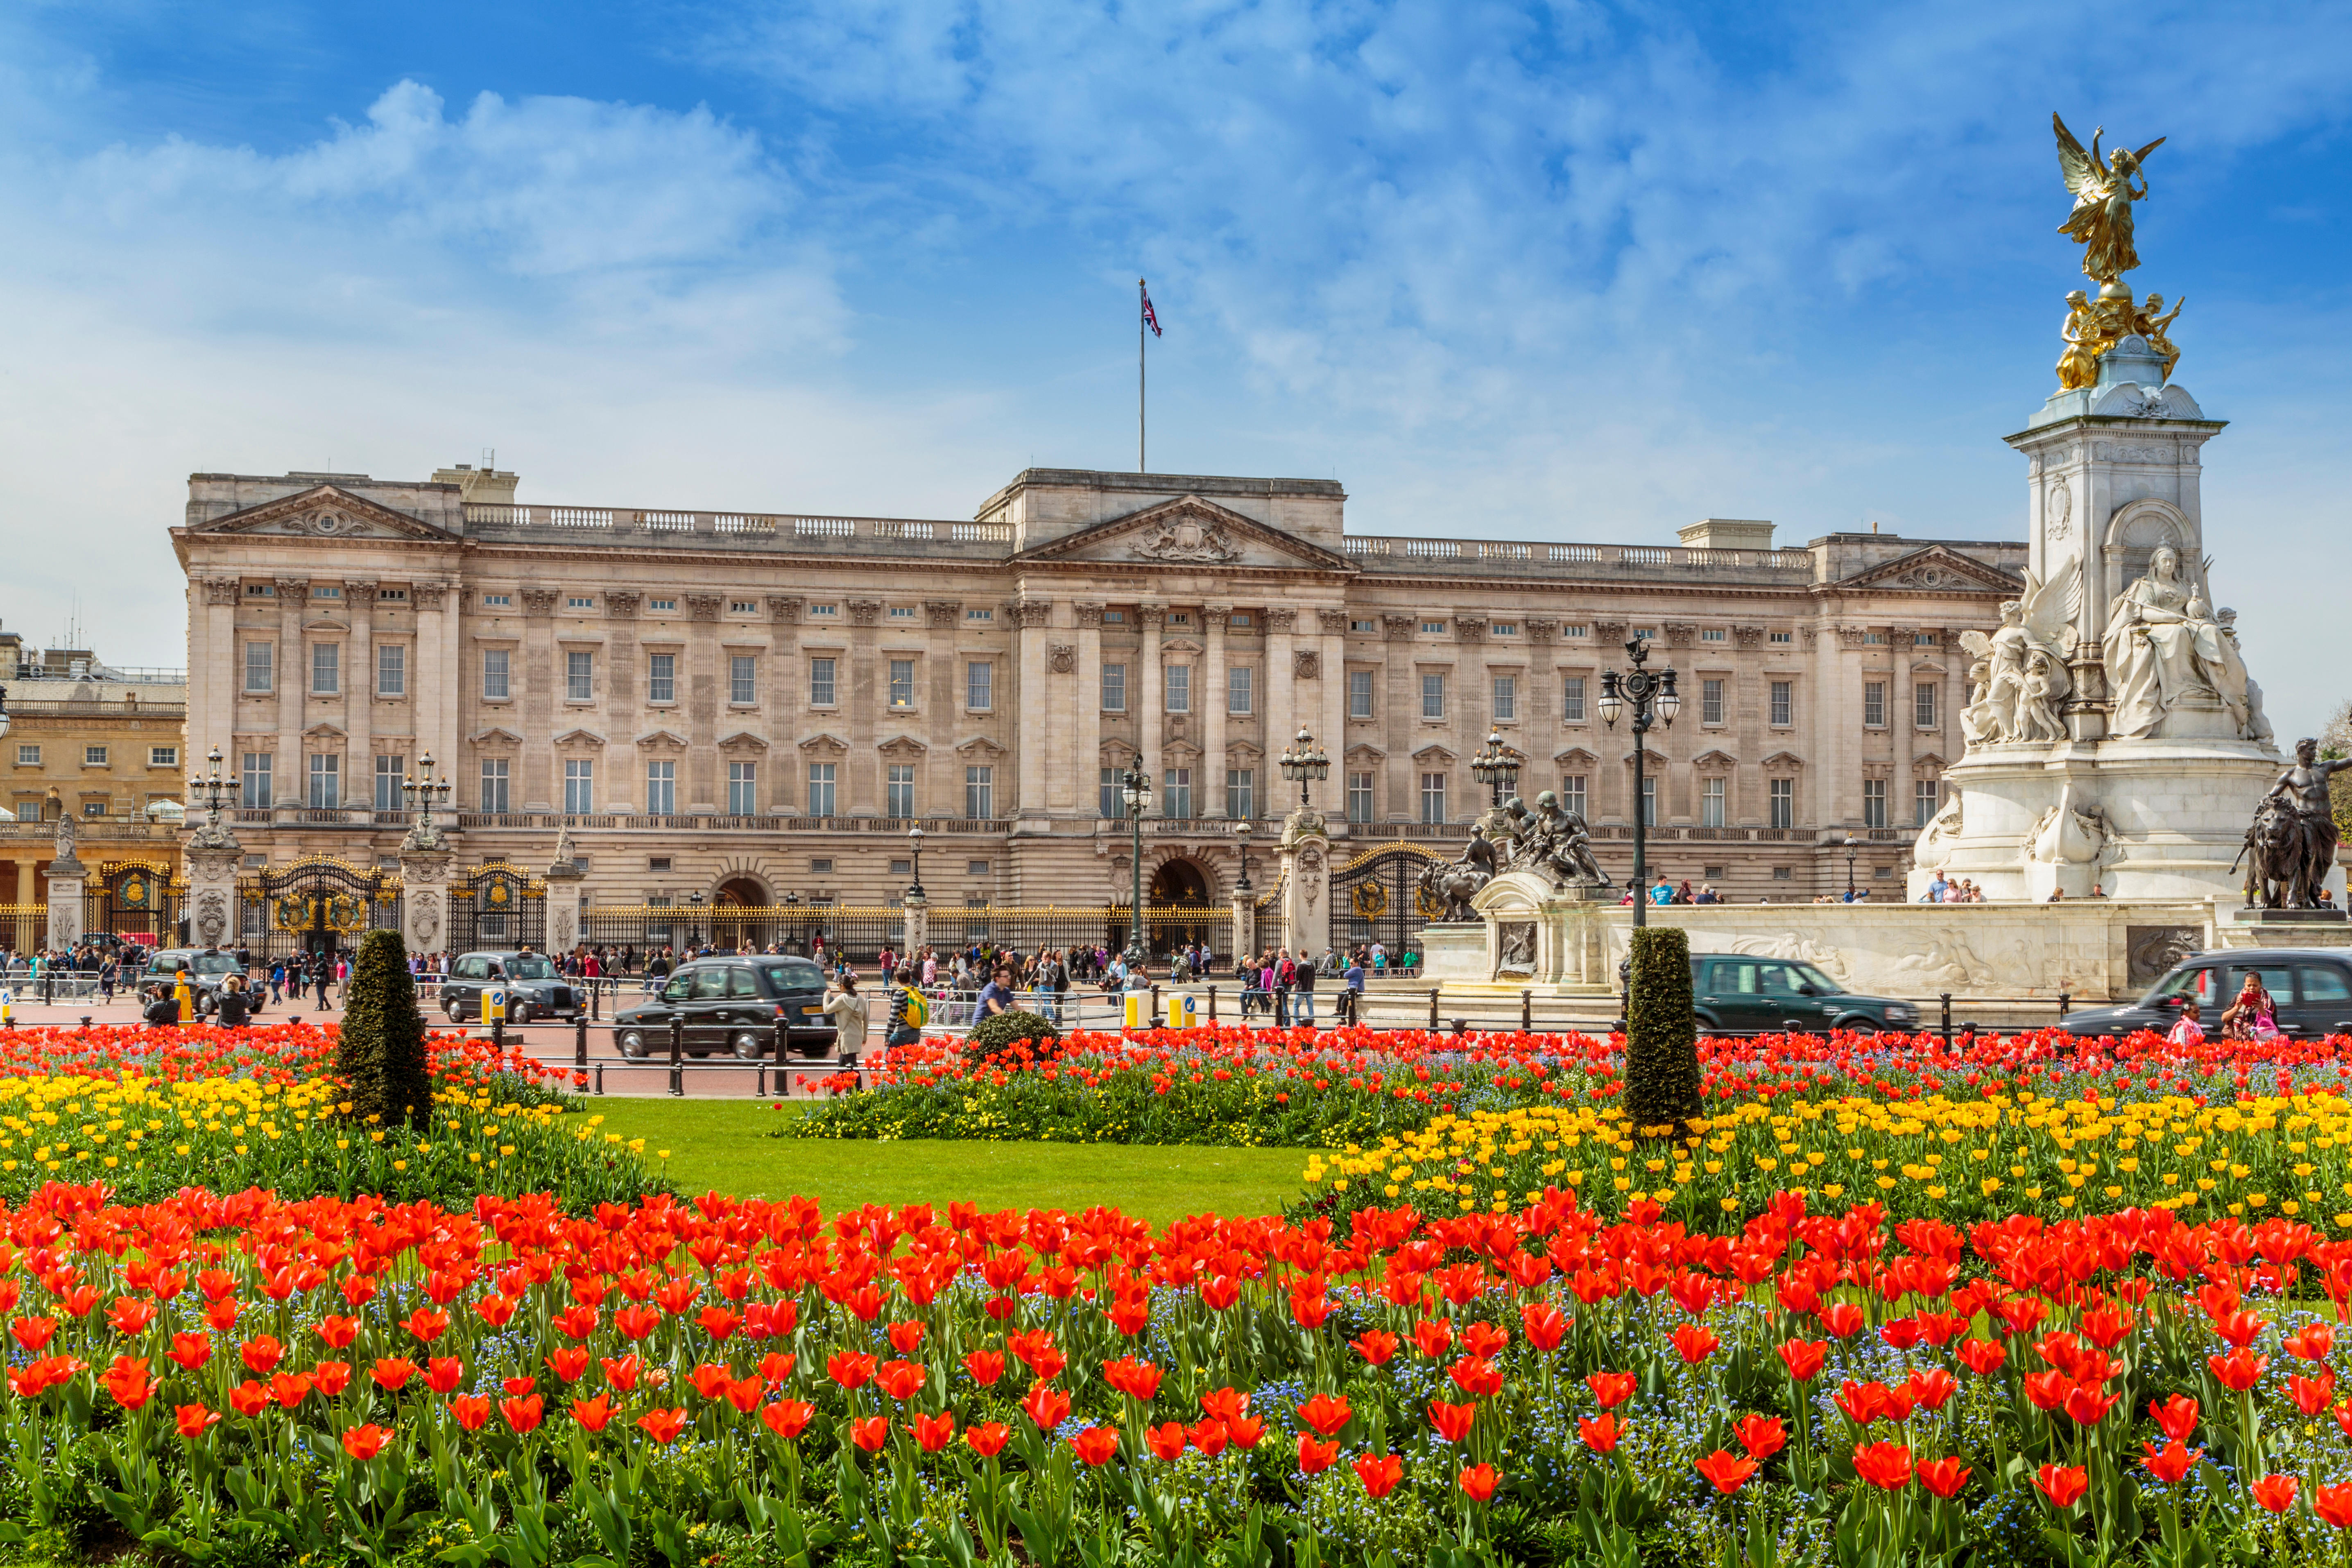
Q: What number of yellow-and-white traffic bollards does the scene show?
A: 4